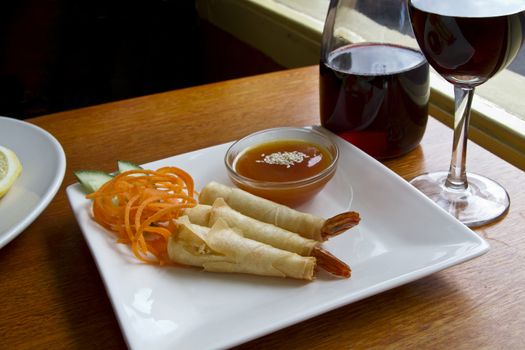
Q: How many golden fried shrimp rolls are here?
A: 3